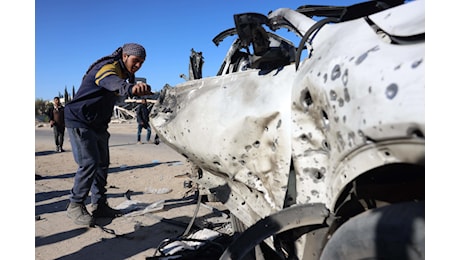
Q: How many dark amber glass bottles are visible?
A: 0